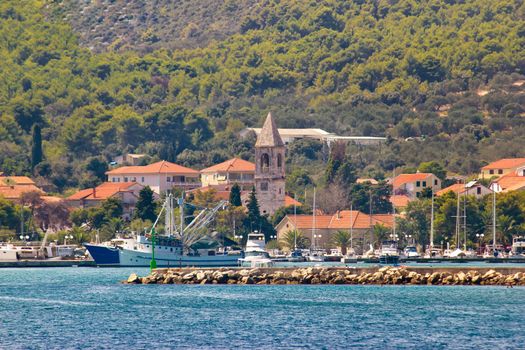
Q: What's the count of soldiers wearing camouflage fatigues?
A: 0